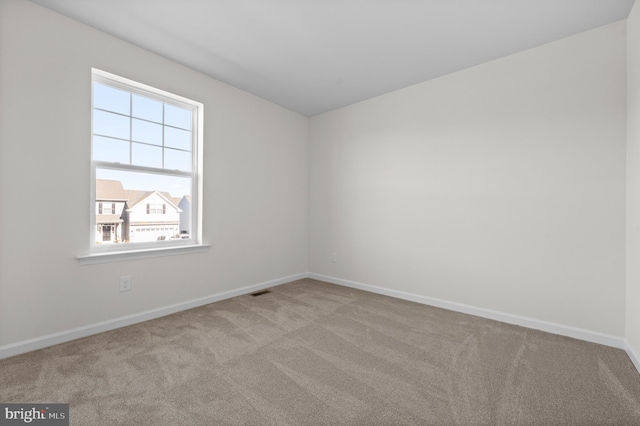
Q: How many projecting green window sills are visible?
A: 0